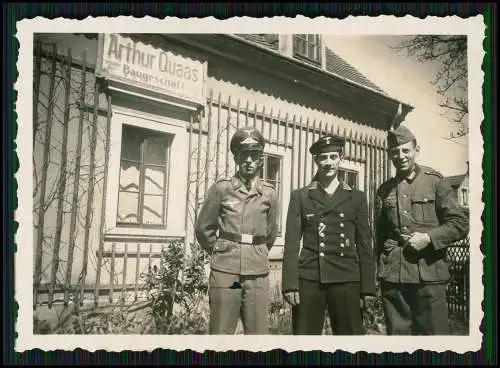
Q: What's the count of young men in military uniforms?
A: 3